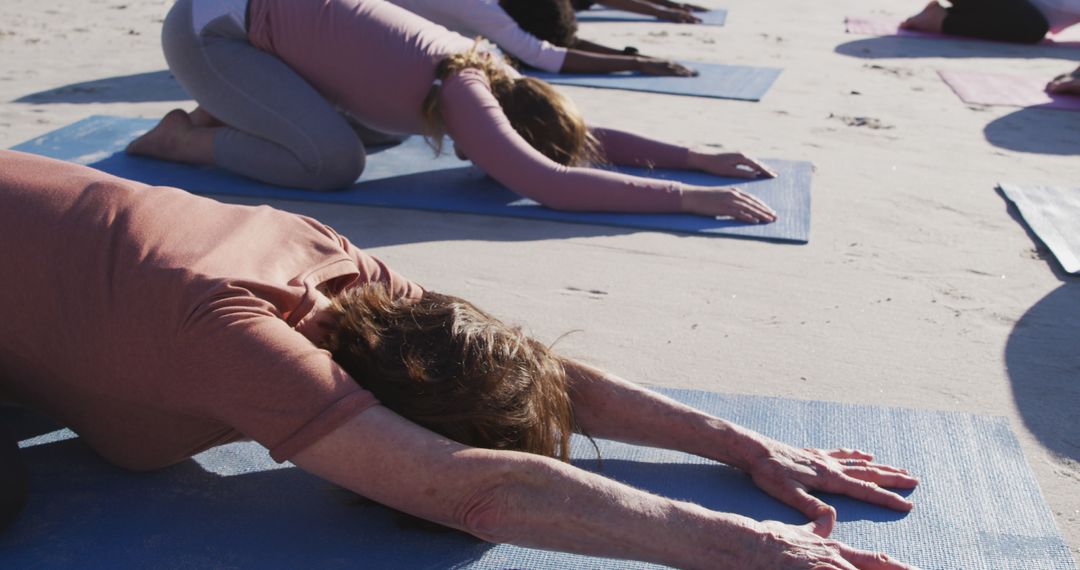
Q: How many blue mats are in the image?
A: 4